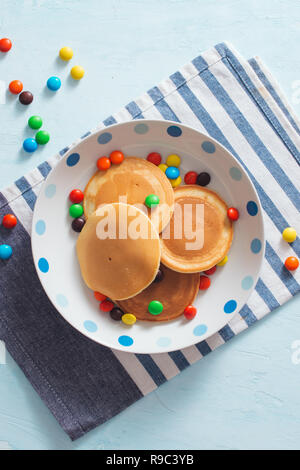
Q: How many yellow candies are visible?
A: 8